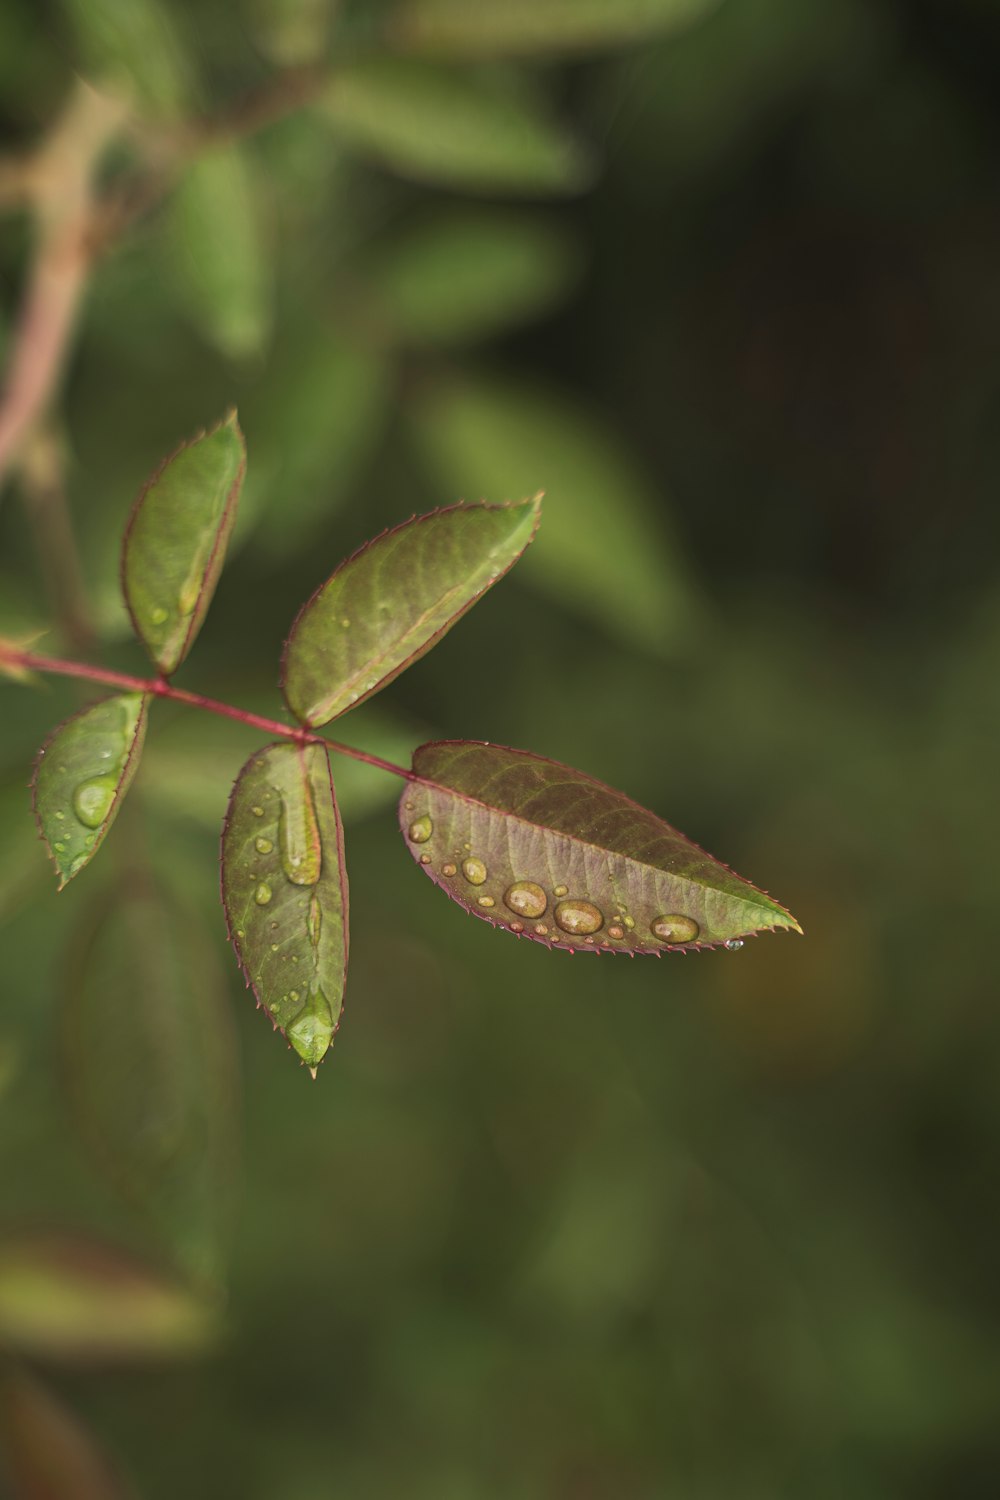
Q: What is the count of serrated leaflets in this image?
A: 5